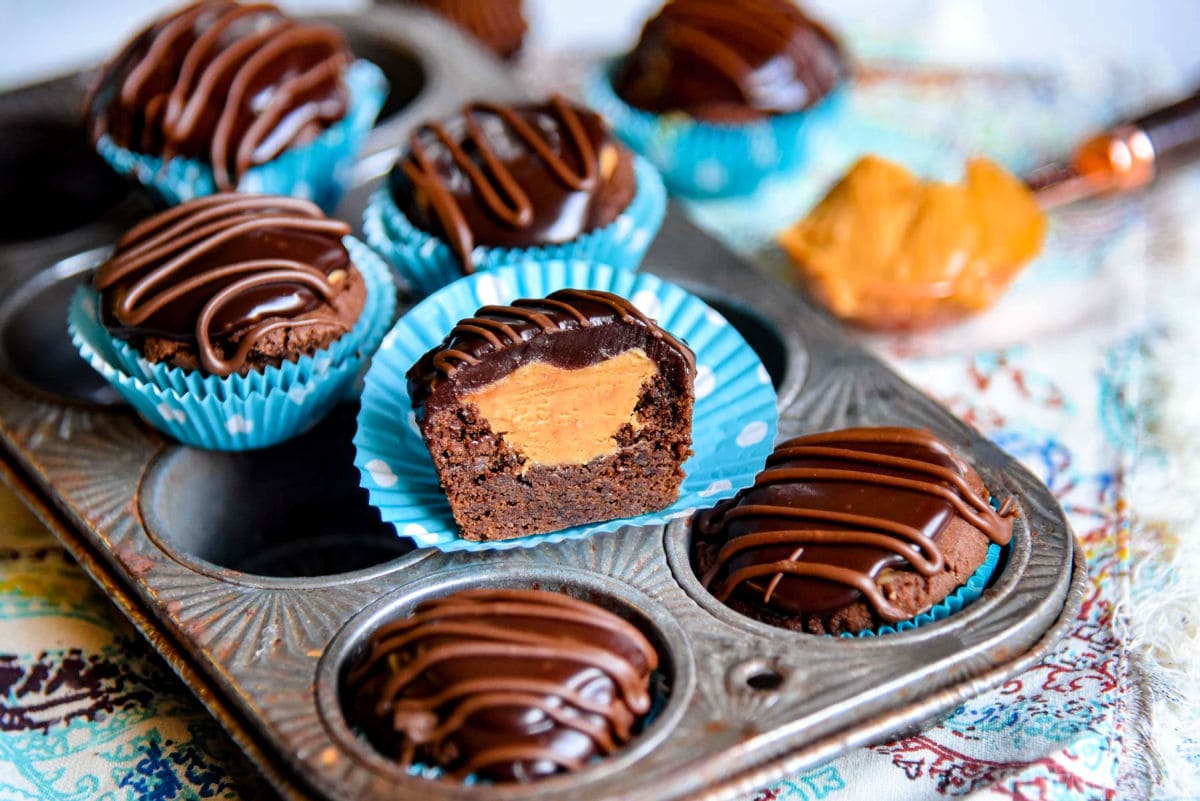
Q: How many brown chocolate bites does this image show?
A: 8